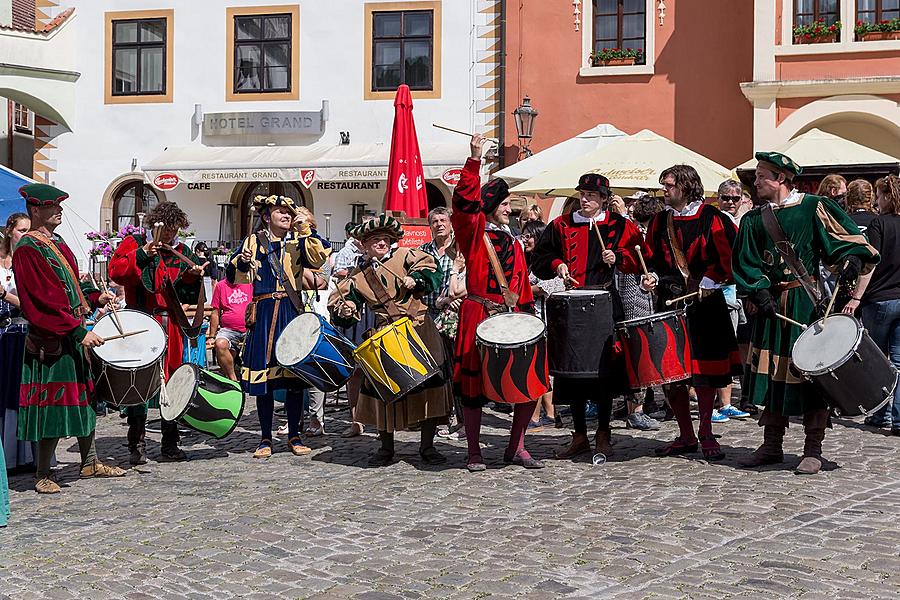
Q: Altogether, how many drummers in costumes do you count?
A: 8